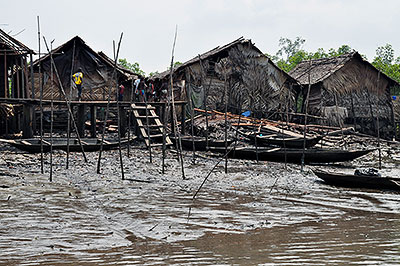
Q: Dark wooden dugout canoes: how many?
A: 5